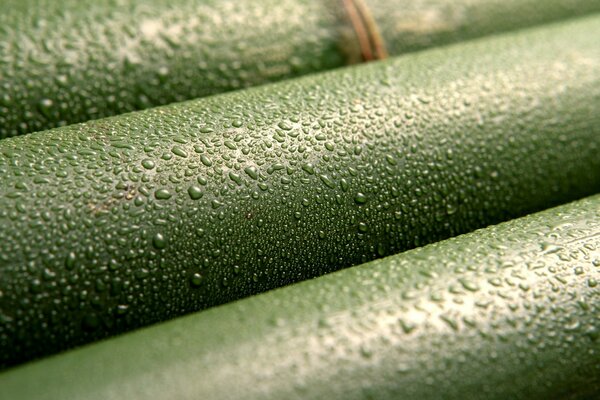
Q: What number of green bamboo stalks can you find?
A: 3